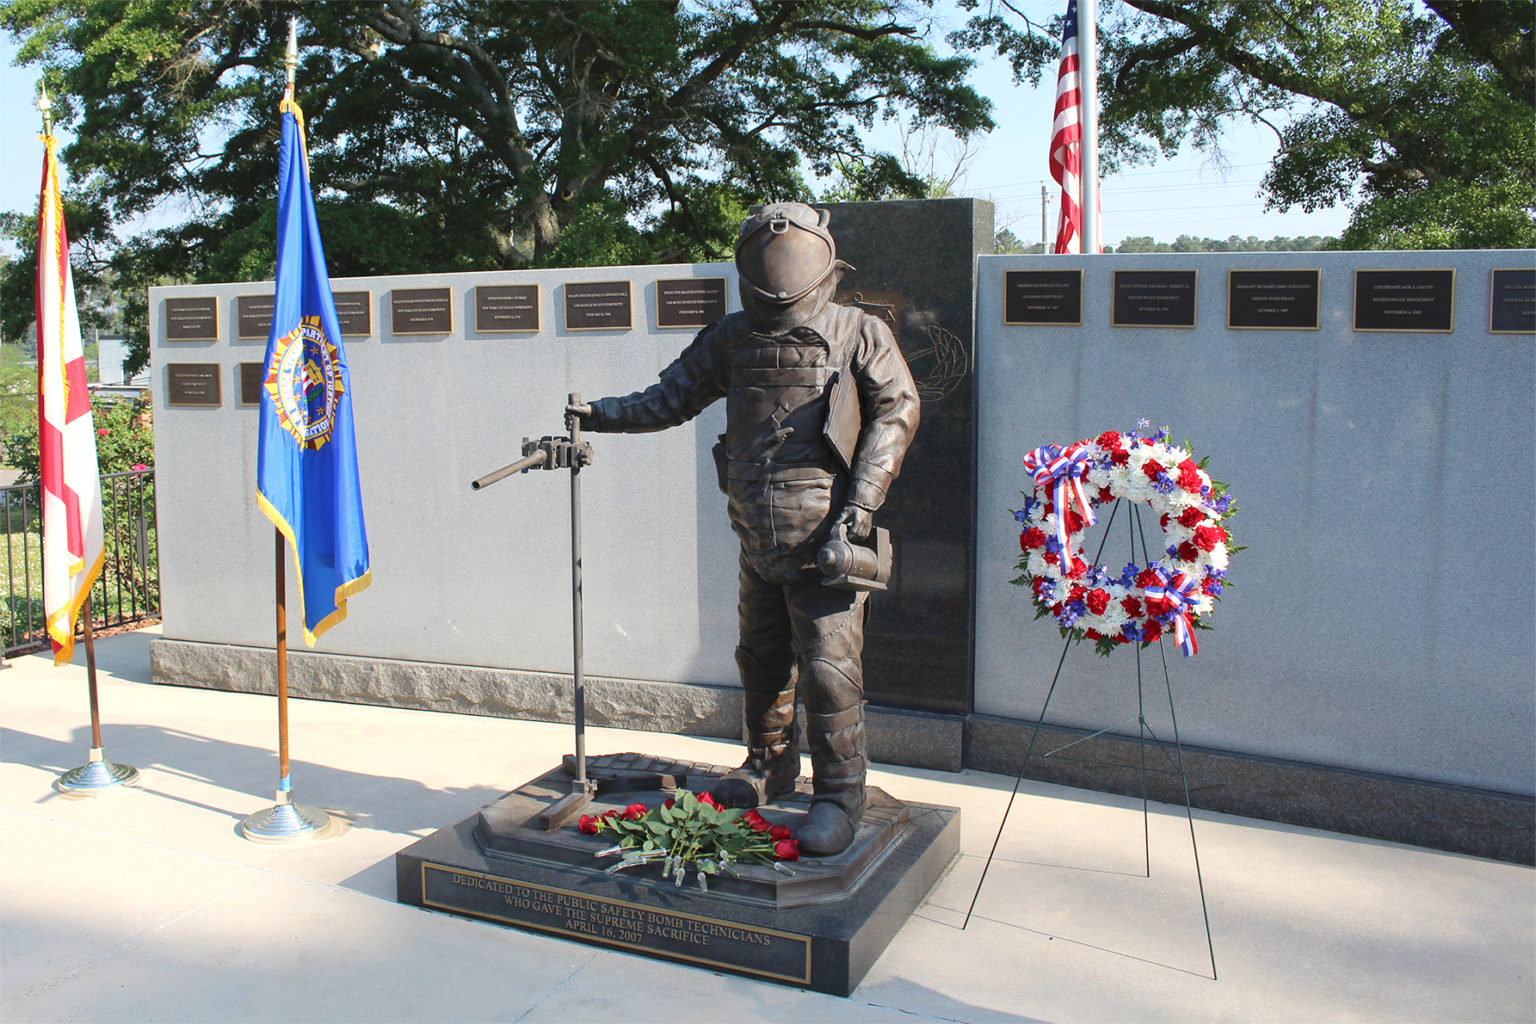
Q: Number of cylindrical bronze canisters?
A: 1